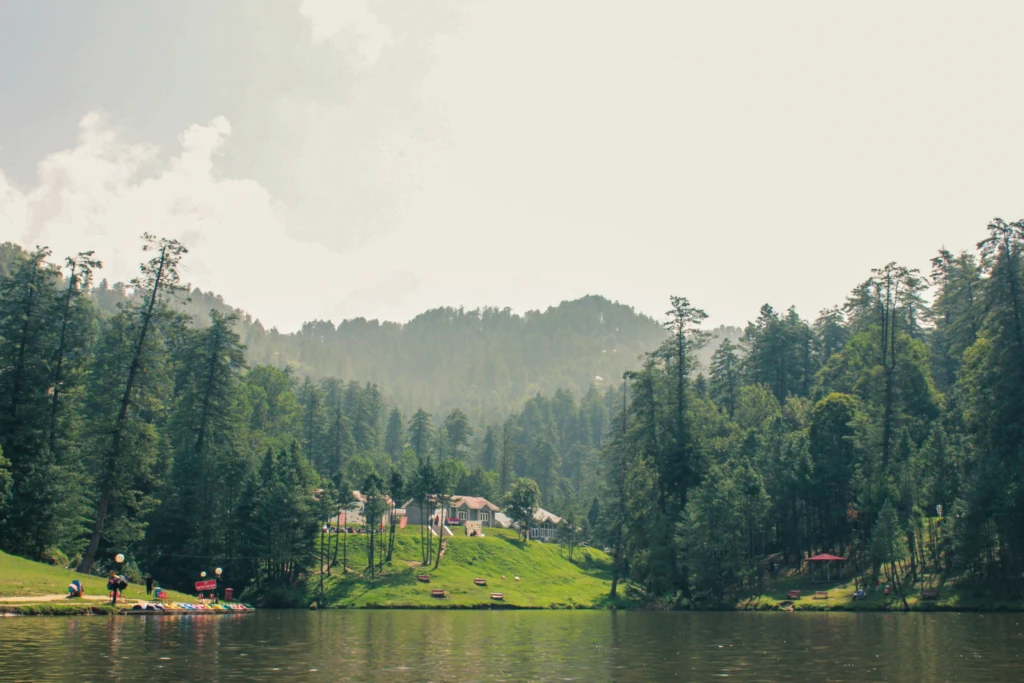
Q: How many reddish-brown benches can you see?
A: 7